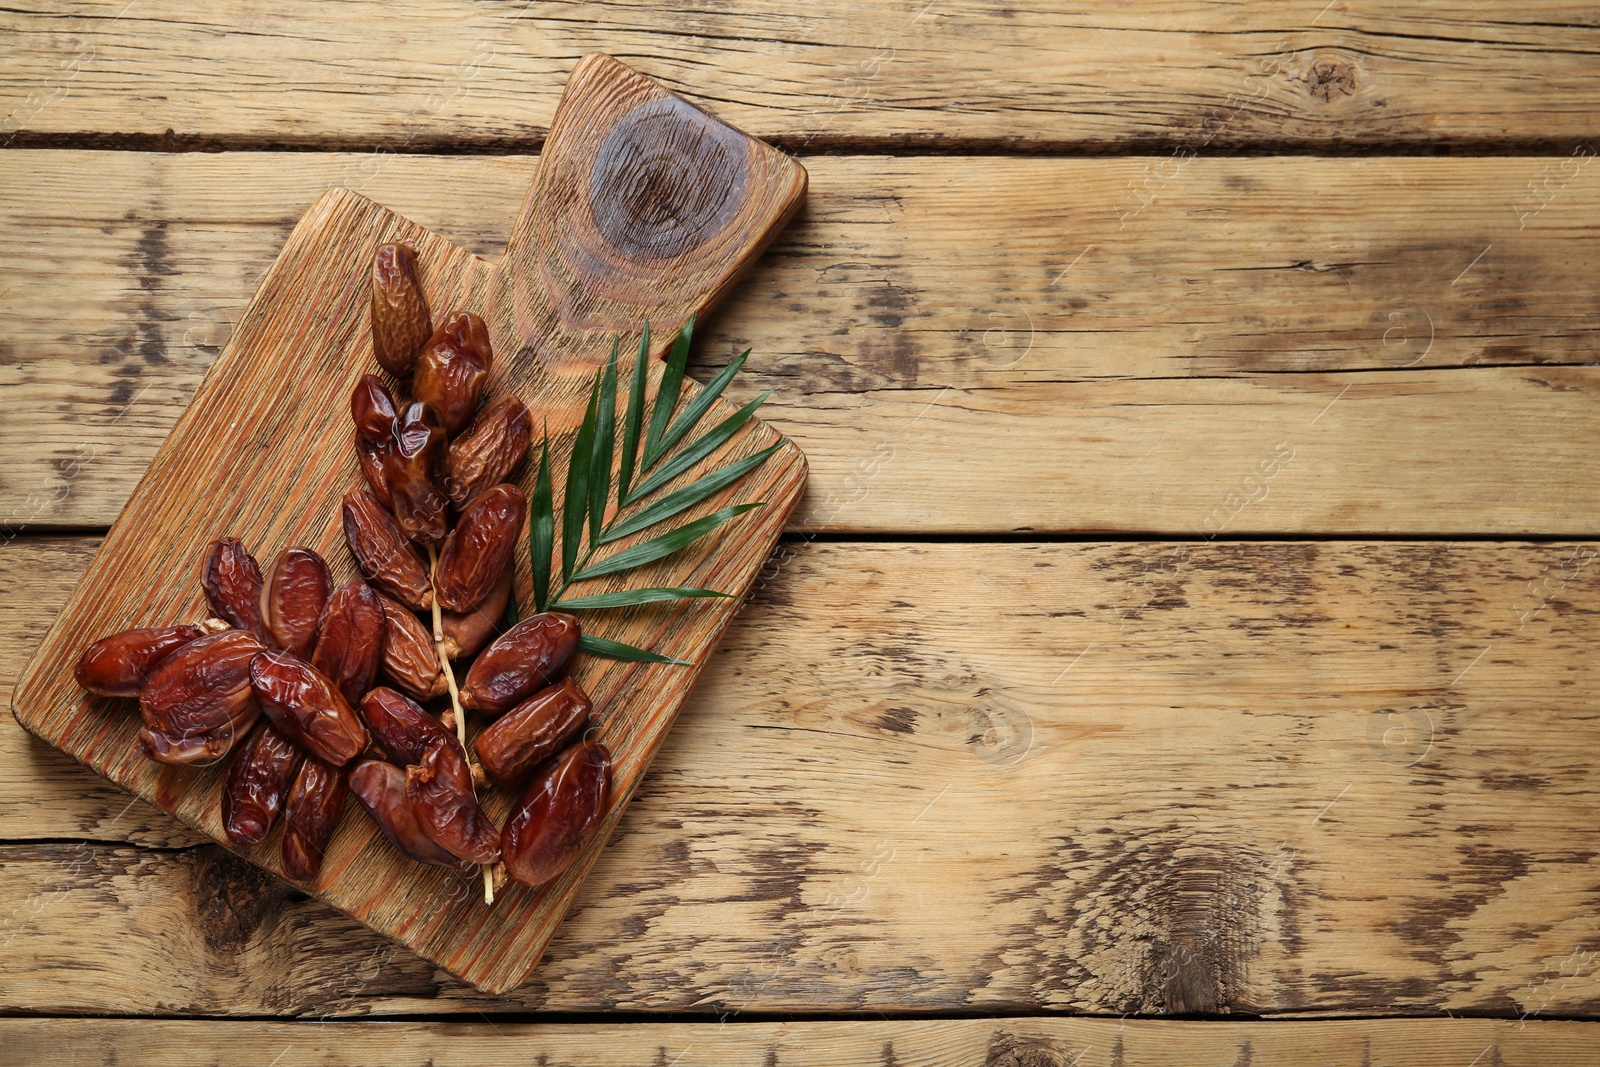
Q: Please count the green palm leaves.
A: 11